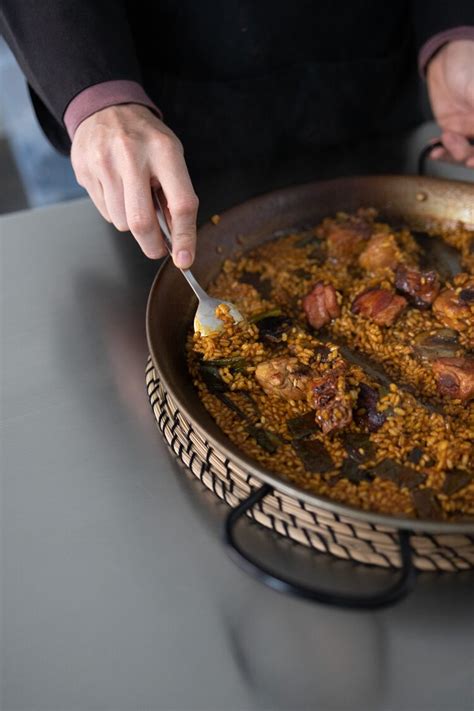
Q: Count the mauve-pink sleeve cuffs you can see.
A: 2